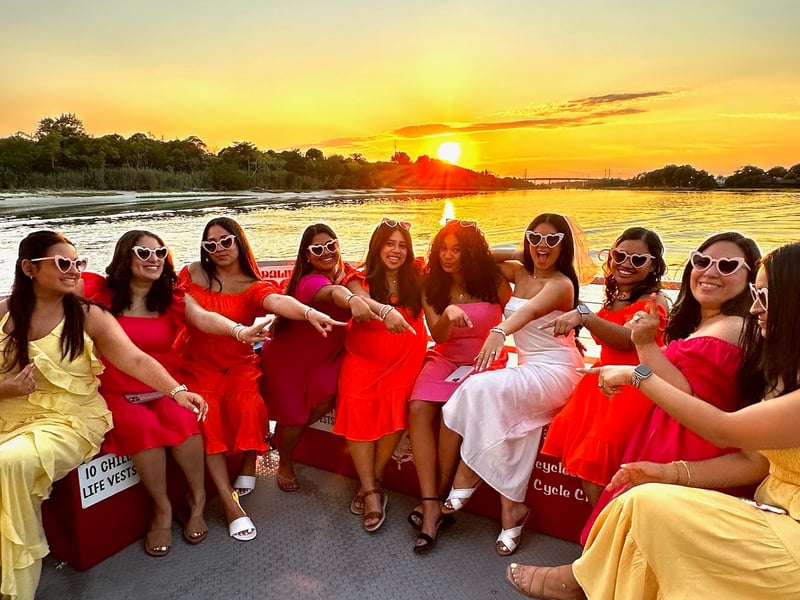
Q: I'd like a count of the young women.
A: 10